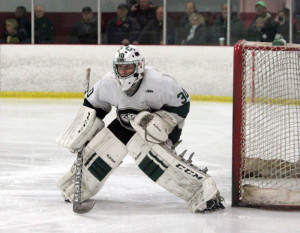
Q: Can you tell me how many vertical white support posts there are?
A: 5